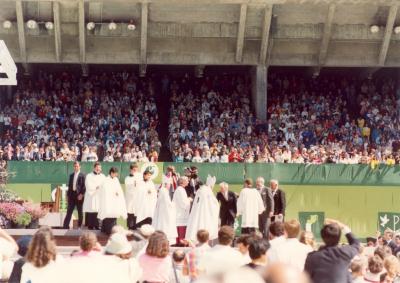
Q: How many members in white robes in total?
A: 8